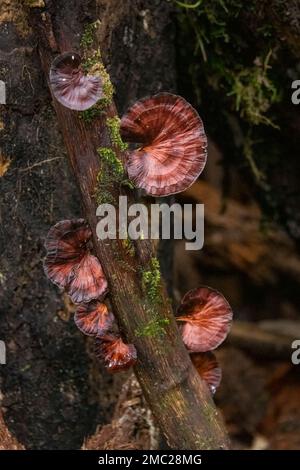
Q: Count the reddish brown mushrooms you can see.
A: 7